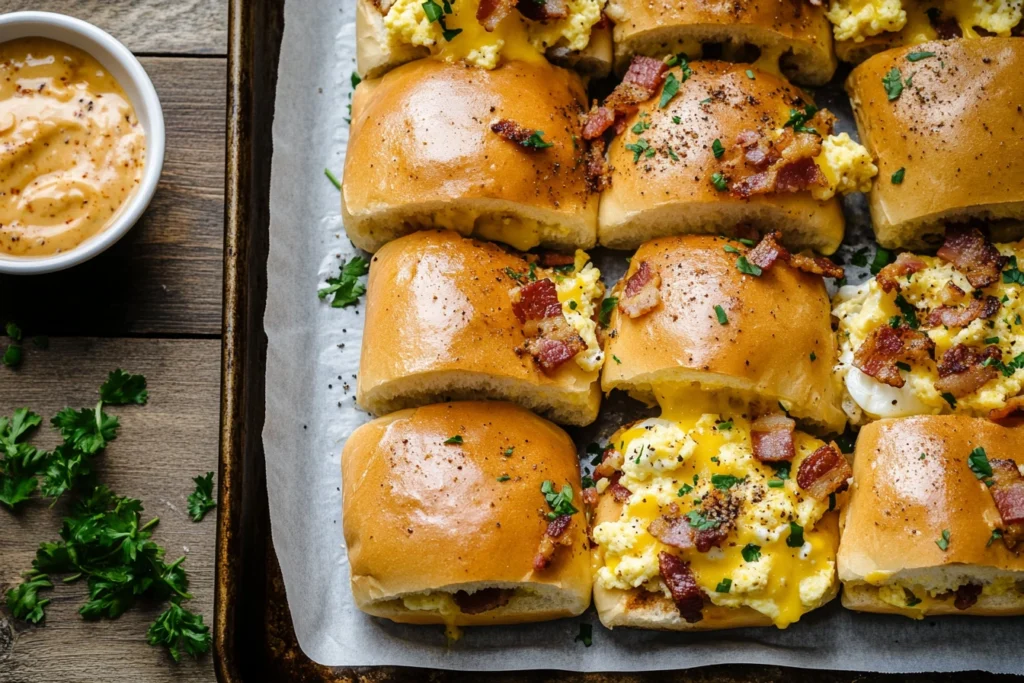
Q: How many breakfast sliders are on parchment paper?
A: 12